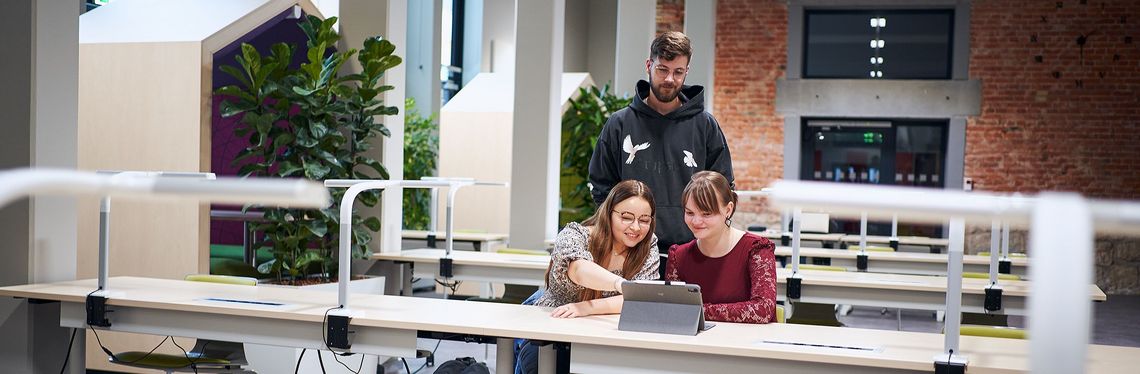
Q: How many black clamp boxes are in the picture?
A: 11